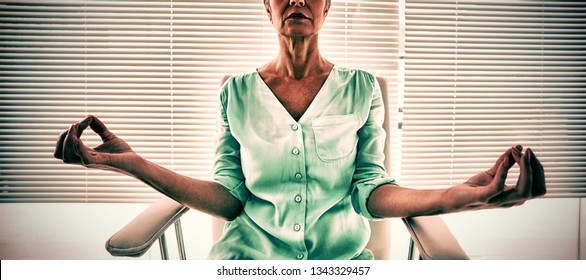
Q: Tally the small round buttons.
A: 6